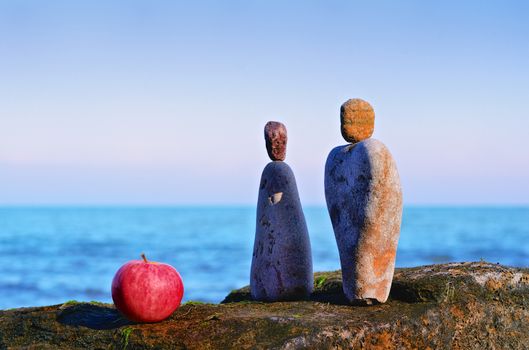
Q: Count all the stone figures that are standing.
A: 2